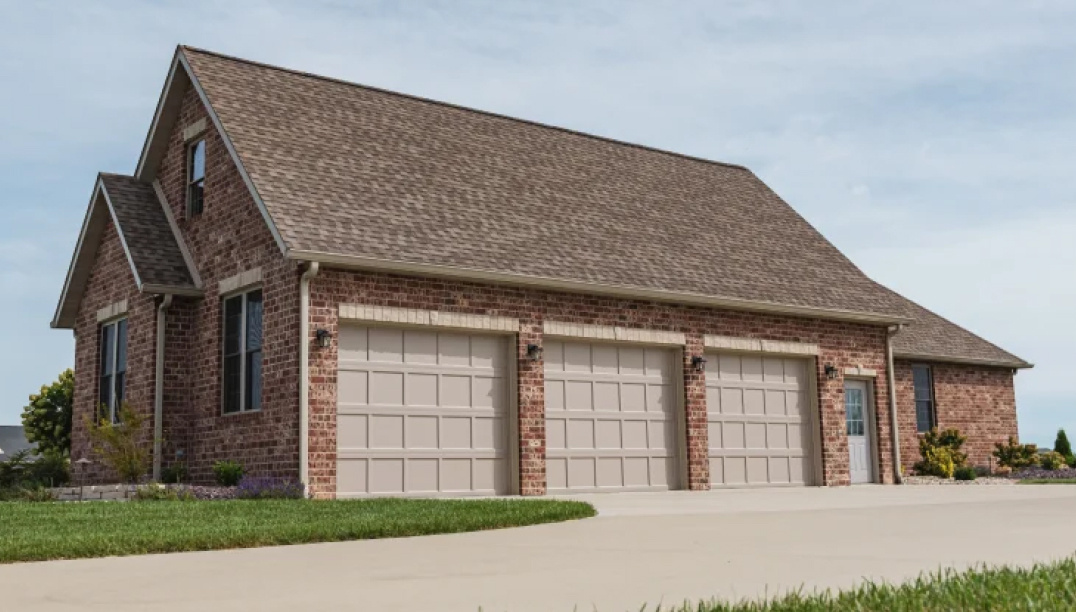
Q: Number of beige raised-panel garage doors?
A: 3